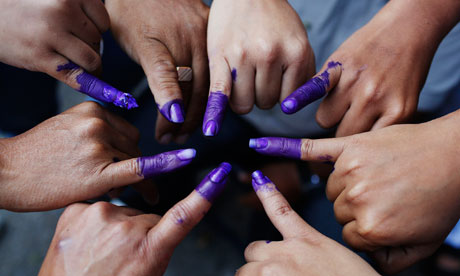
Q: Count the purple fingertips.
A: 8